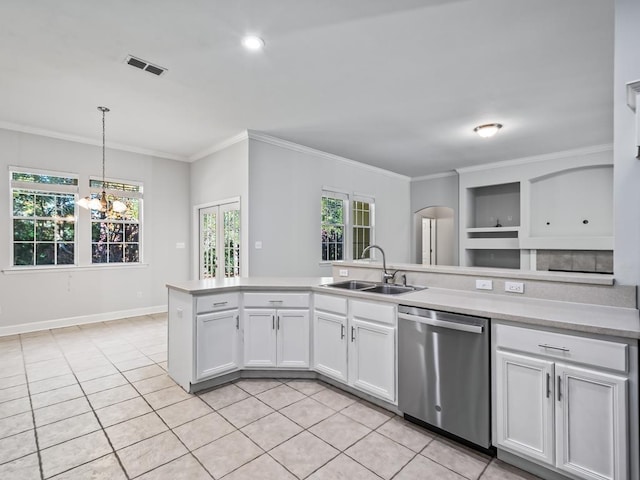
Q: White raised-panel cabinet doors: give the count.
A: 7